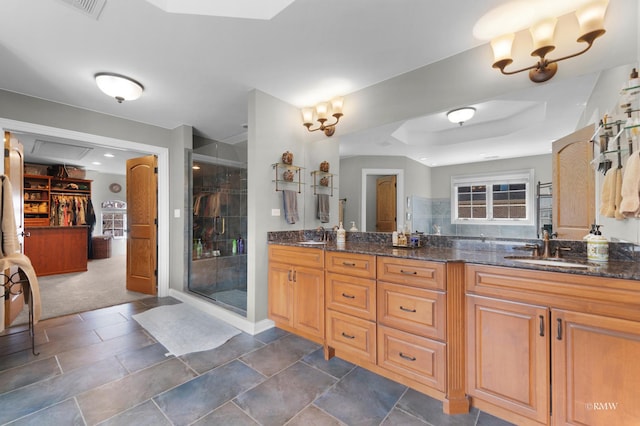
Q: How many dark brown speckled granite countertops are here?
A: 1